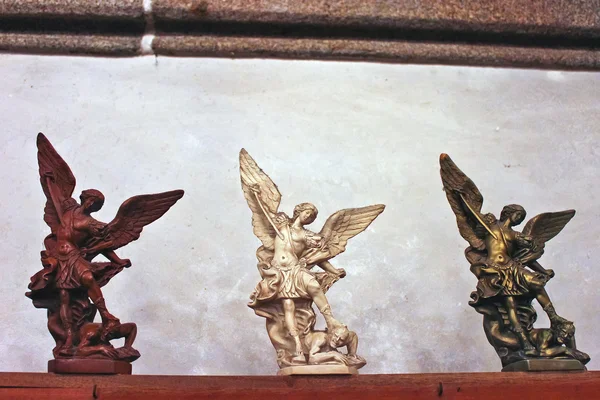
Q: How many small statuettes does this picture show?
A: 3